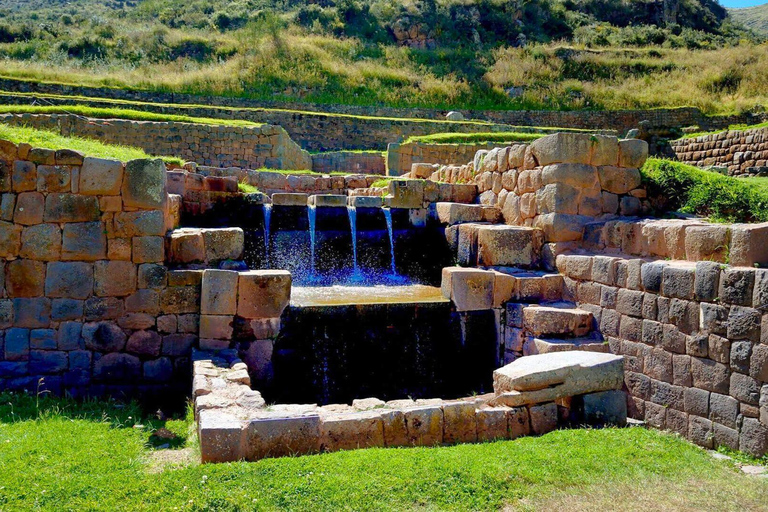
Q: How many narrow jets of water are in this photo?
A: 4